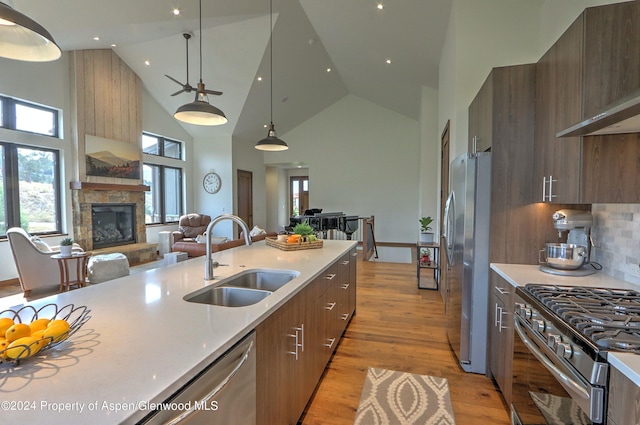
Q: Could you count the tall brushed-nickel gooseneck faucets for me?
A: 1